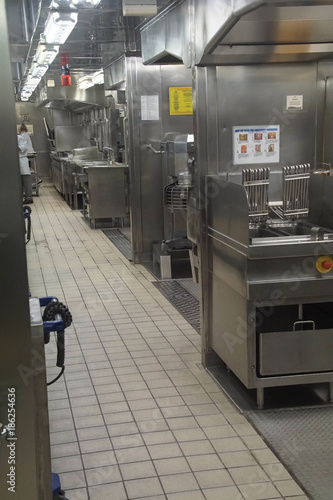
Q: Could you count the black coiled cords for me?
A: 2